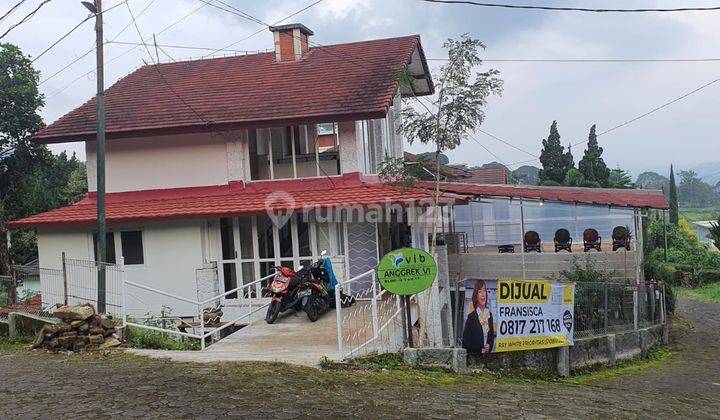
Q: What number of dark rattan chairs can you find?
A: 4